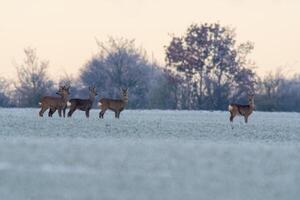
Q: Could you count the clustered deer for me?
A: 4